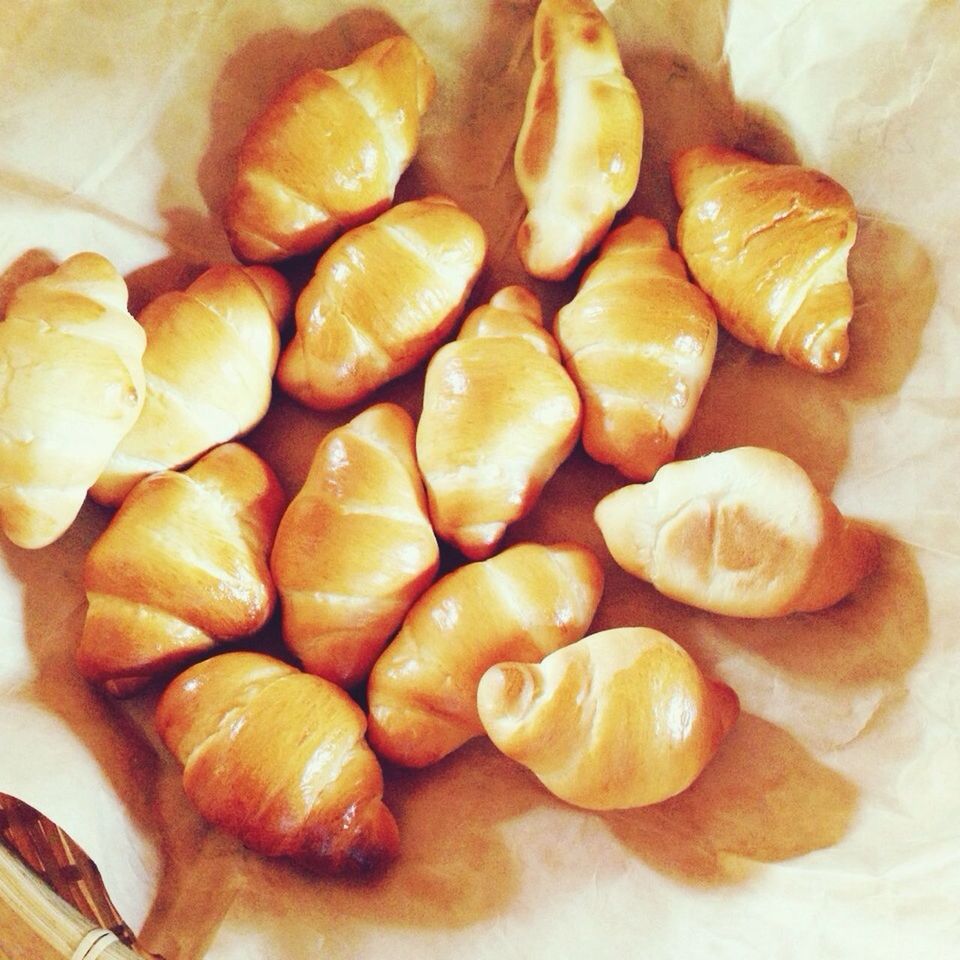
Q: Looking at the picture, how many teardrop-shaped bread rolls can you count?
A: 14